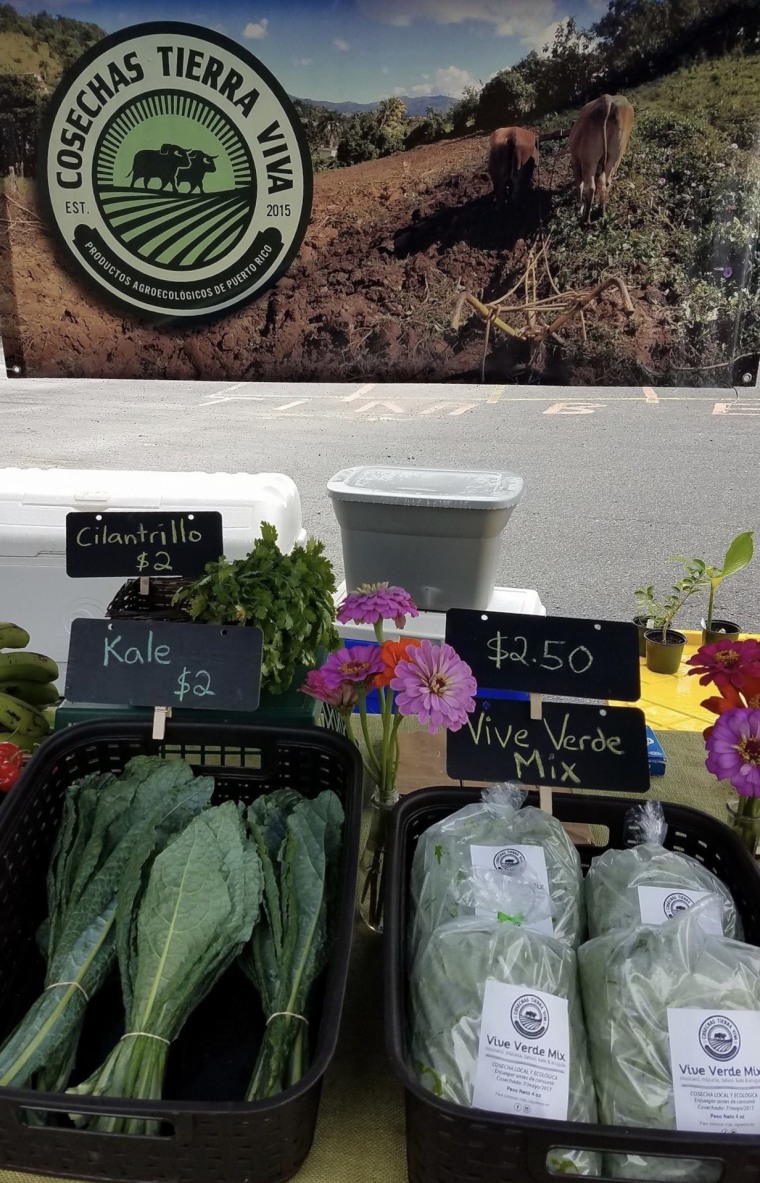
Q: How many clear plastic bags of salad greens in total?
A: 4